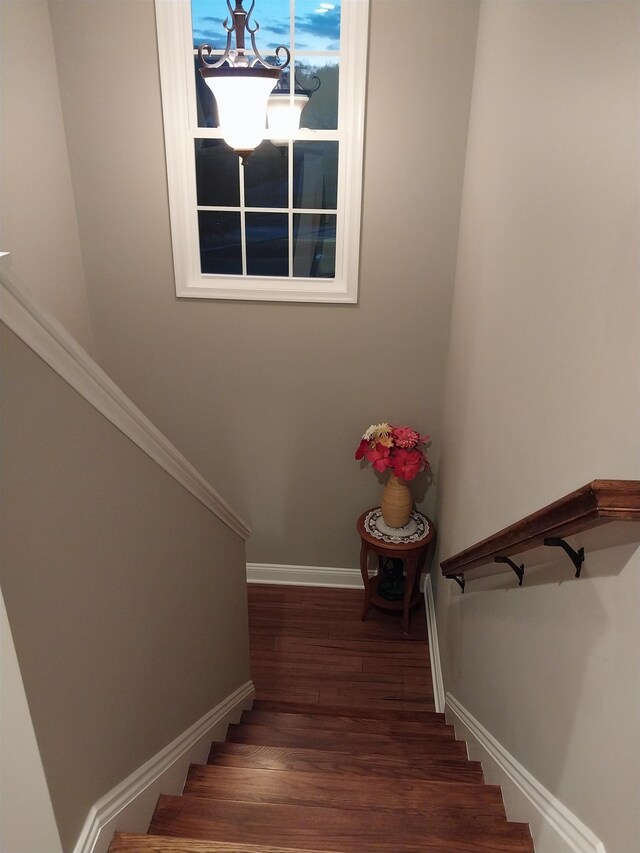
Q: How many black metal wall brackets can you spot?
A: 3